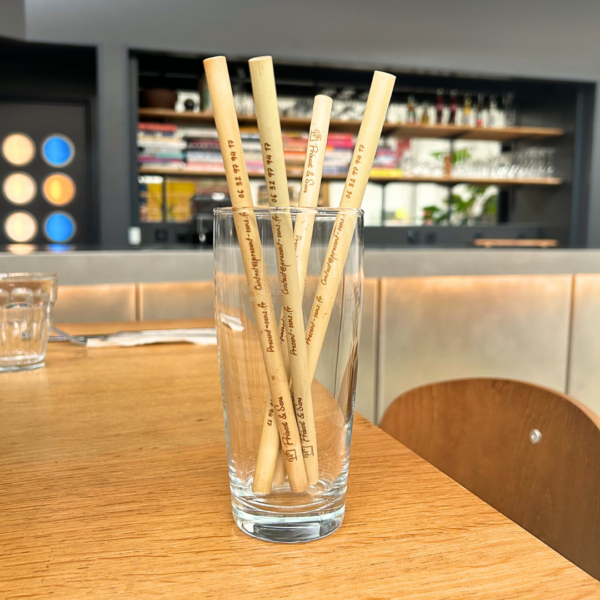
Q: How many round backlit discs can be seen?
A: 6